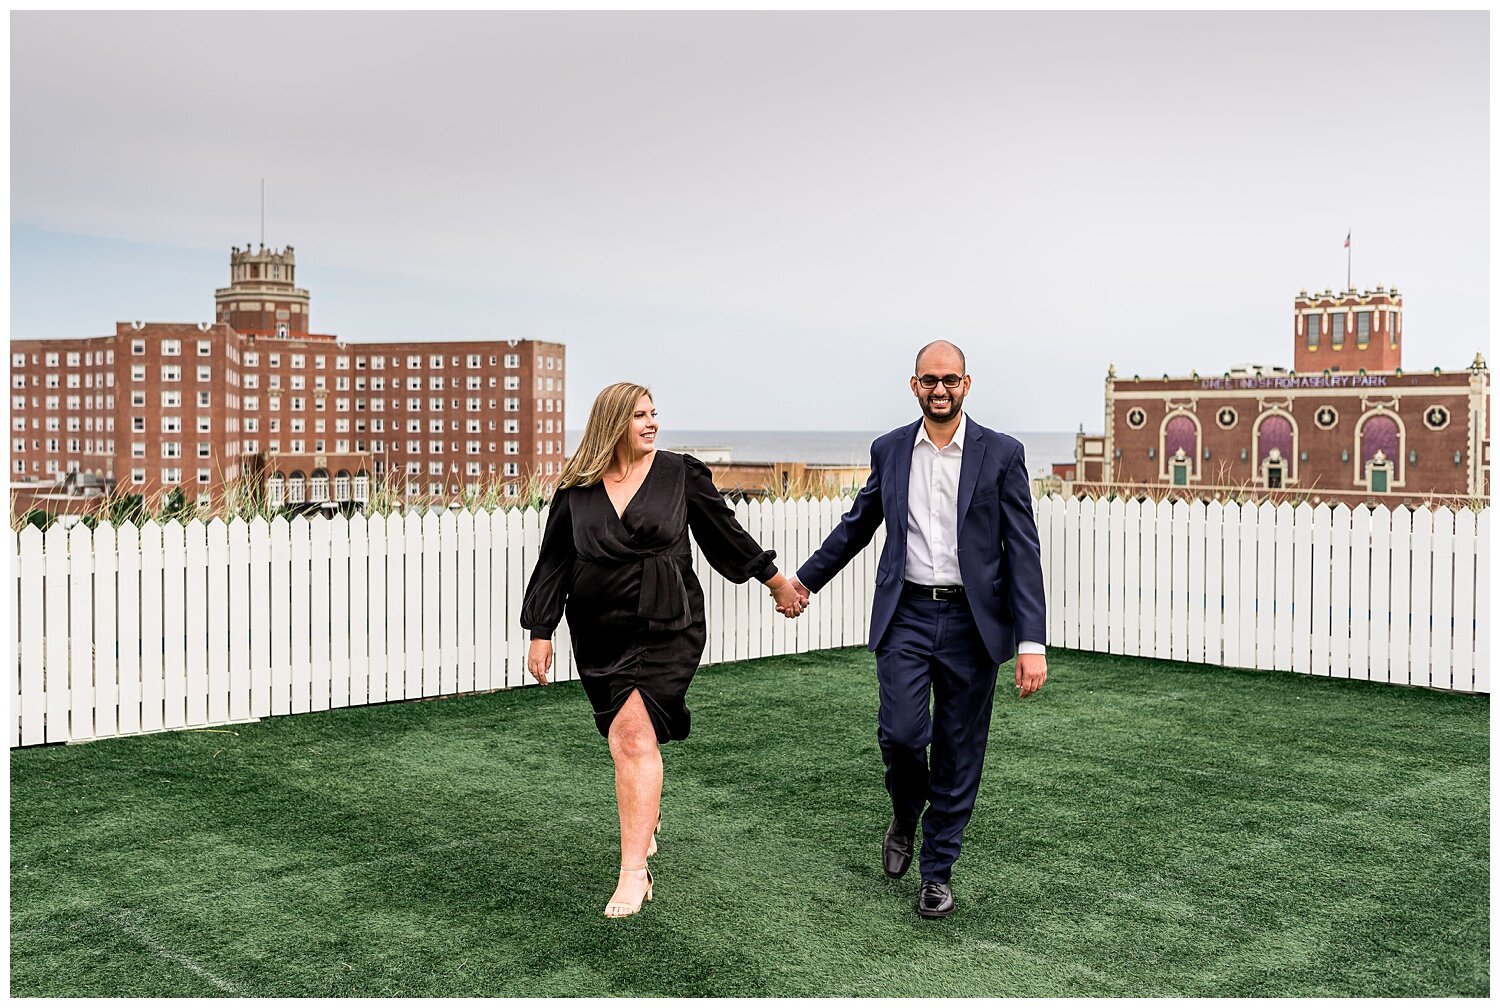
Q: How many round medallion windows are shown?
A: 4